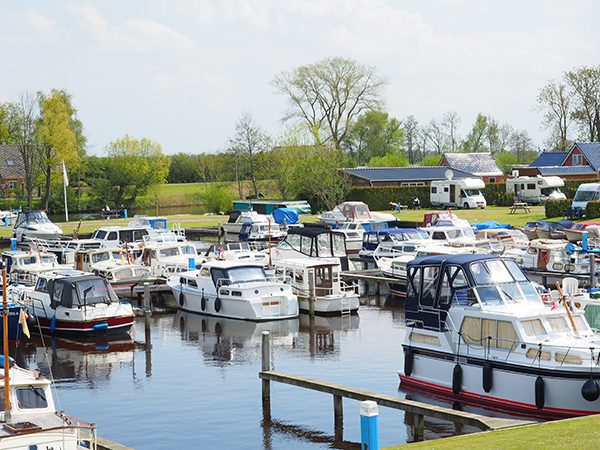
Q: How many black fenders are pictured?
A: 8